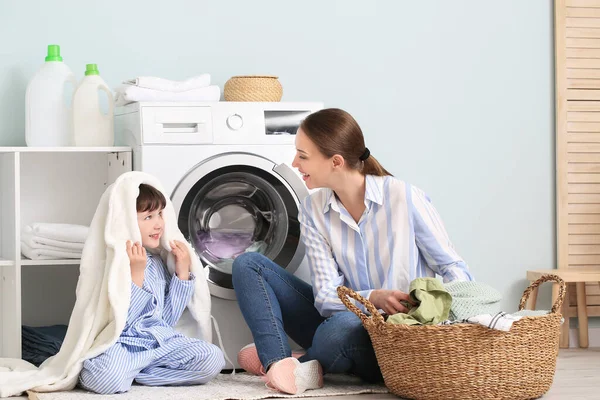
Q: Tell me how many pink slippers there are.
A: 2